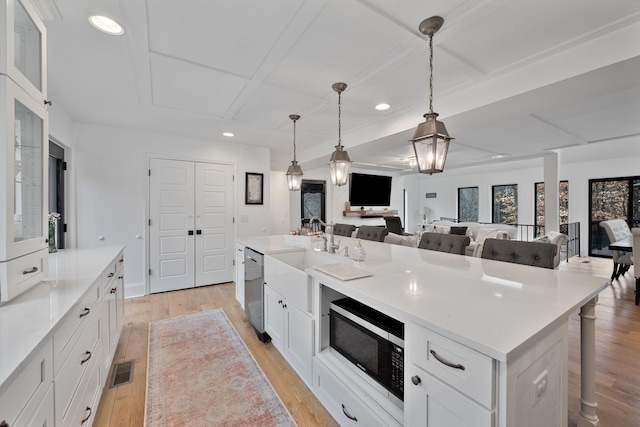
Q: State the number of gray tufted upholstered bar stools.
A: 4